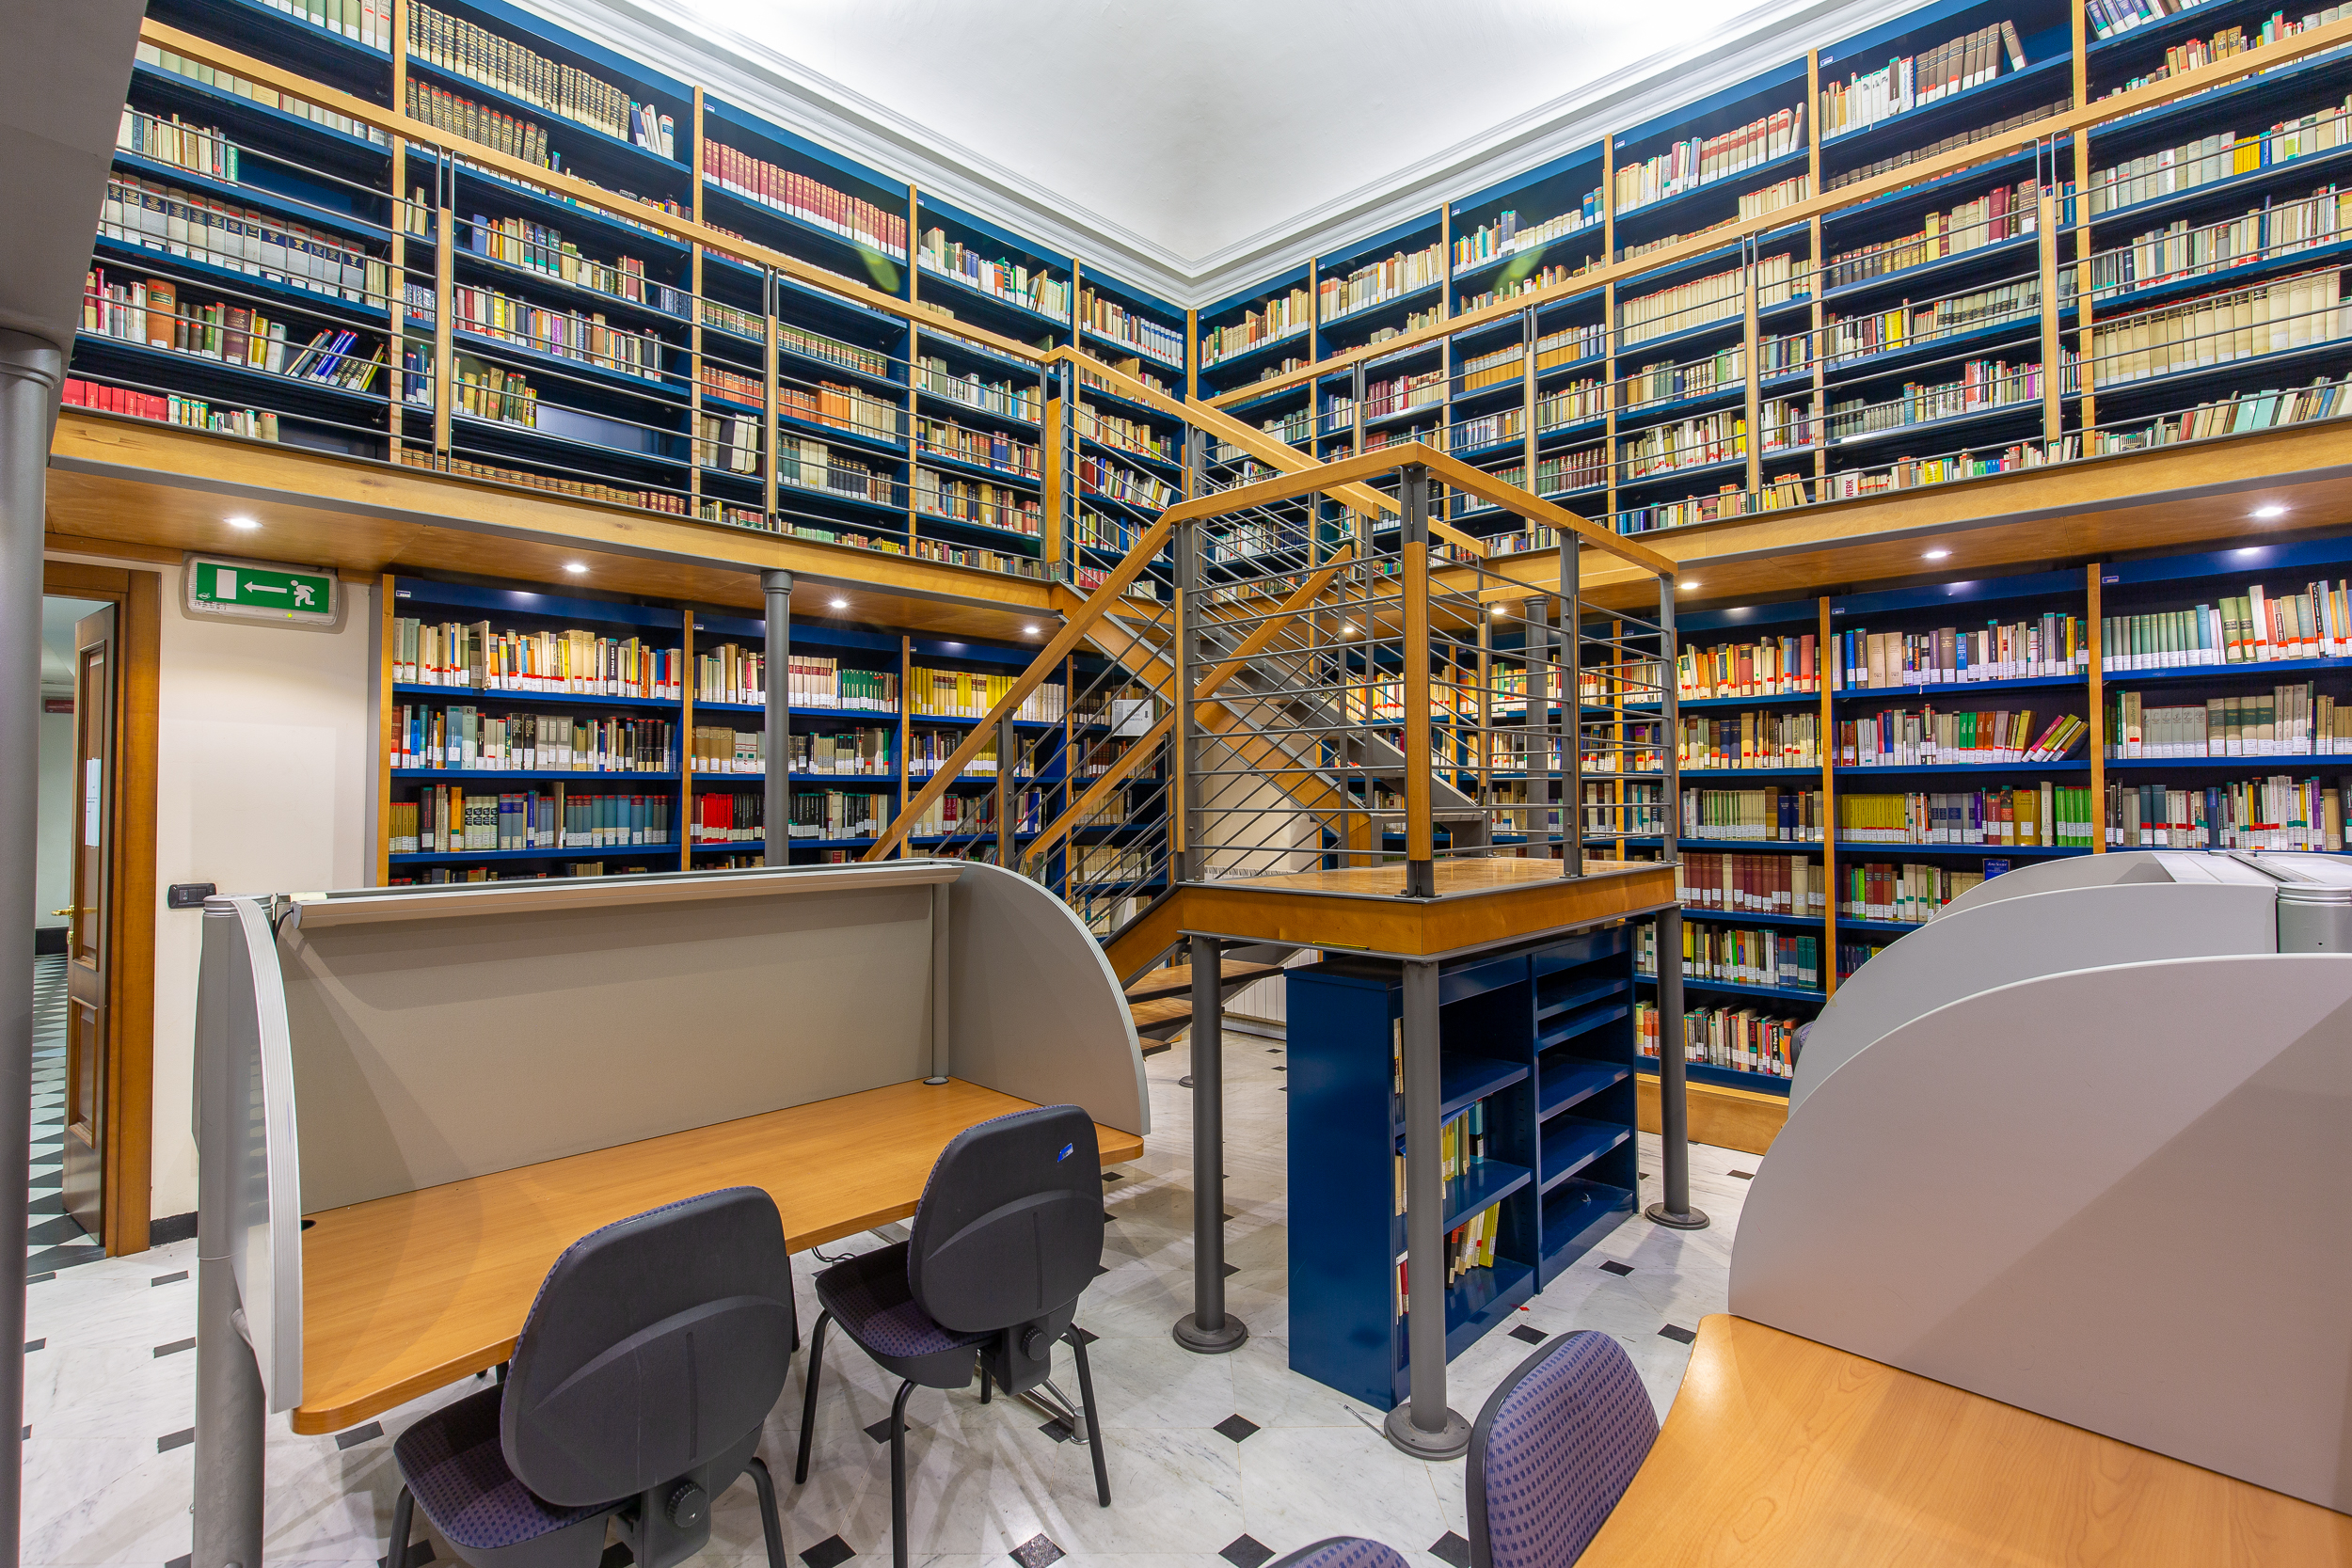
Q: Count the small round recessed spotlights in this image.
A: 9